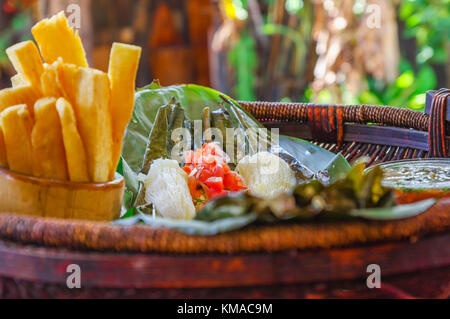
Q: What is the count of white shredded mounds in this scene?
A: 2